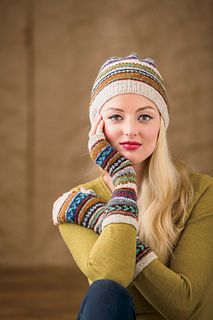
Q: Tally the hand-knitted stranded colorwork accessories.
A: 3